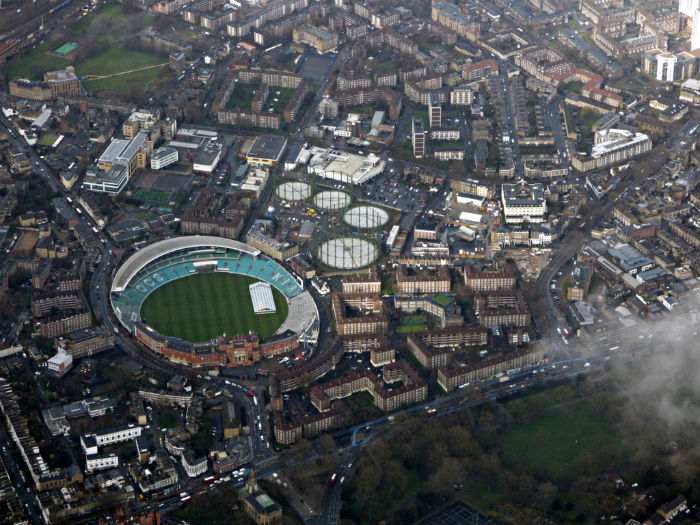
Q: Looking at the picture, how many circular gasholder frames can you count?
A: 4